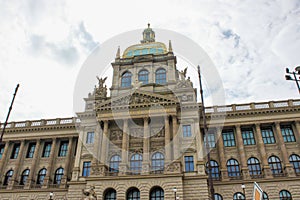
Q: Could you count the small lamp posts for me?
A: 3